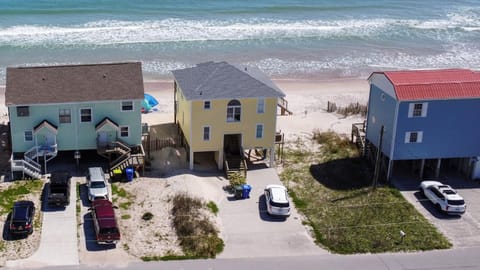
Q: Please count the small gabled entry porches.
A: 2